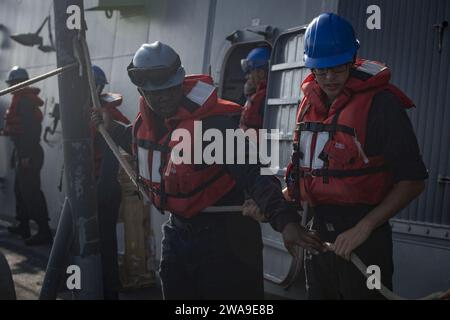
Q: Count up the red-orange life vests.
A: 5